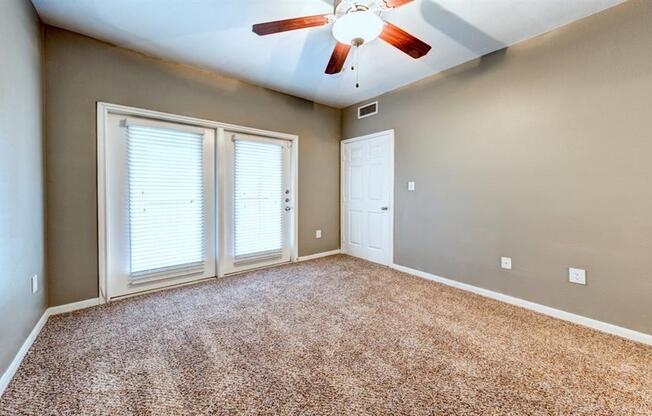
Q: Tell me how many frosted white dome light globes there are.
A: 1